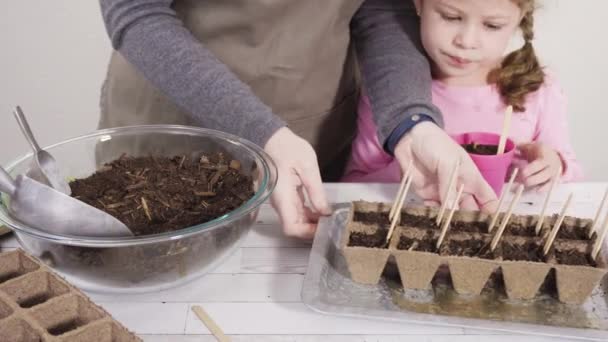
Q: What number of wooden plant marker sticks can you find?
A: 12